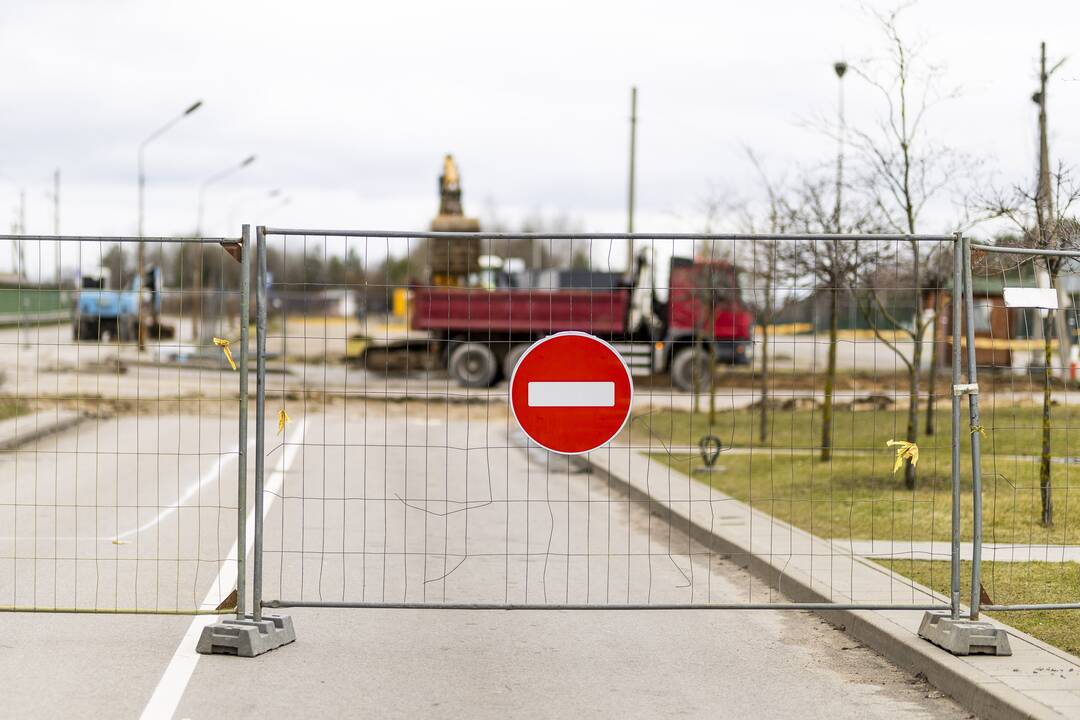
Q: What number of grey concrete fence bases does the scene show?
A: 2